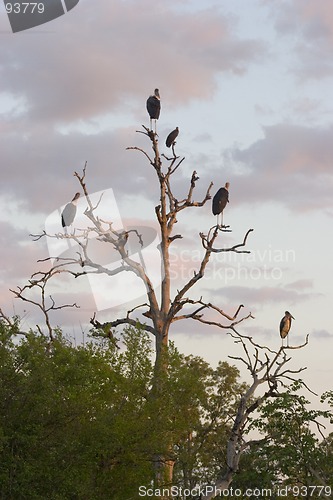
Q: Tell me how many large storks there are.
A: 4